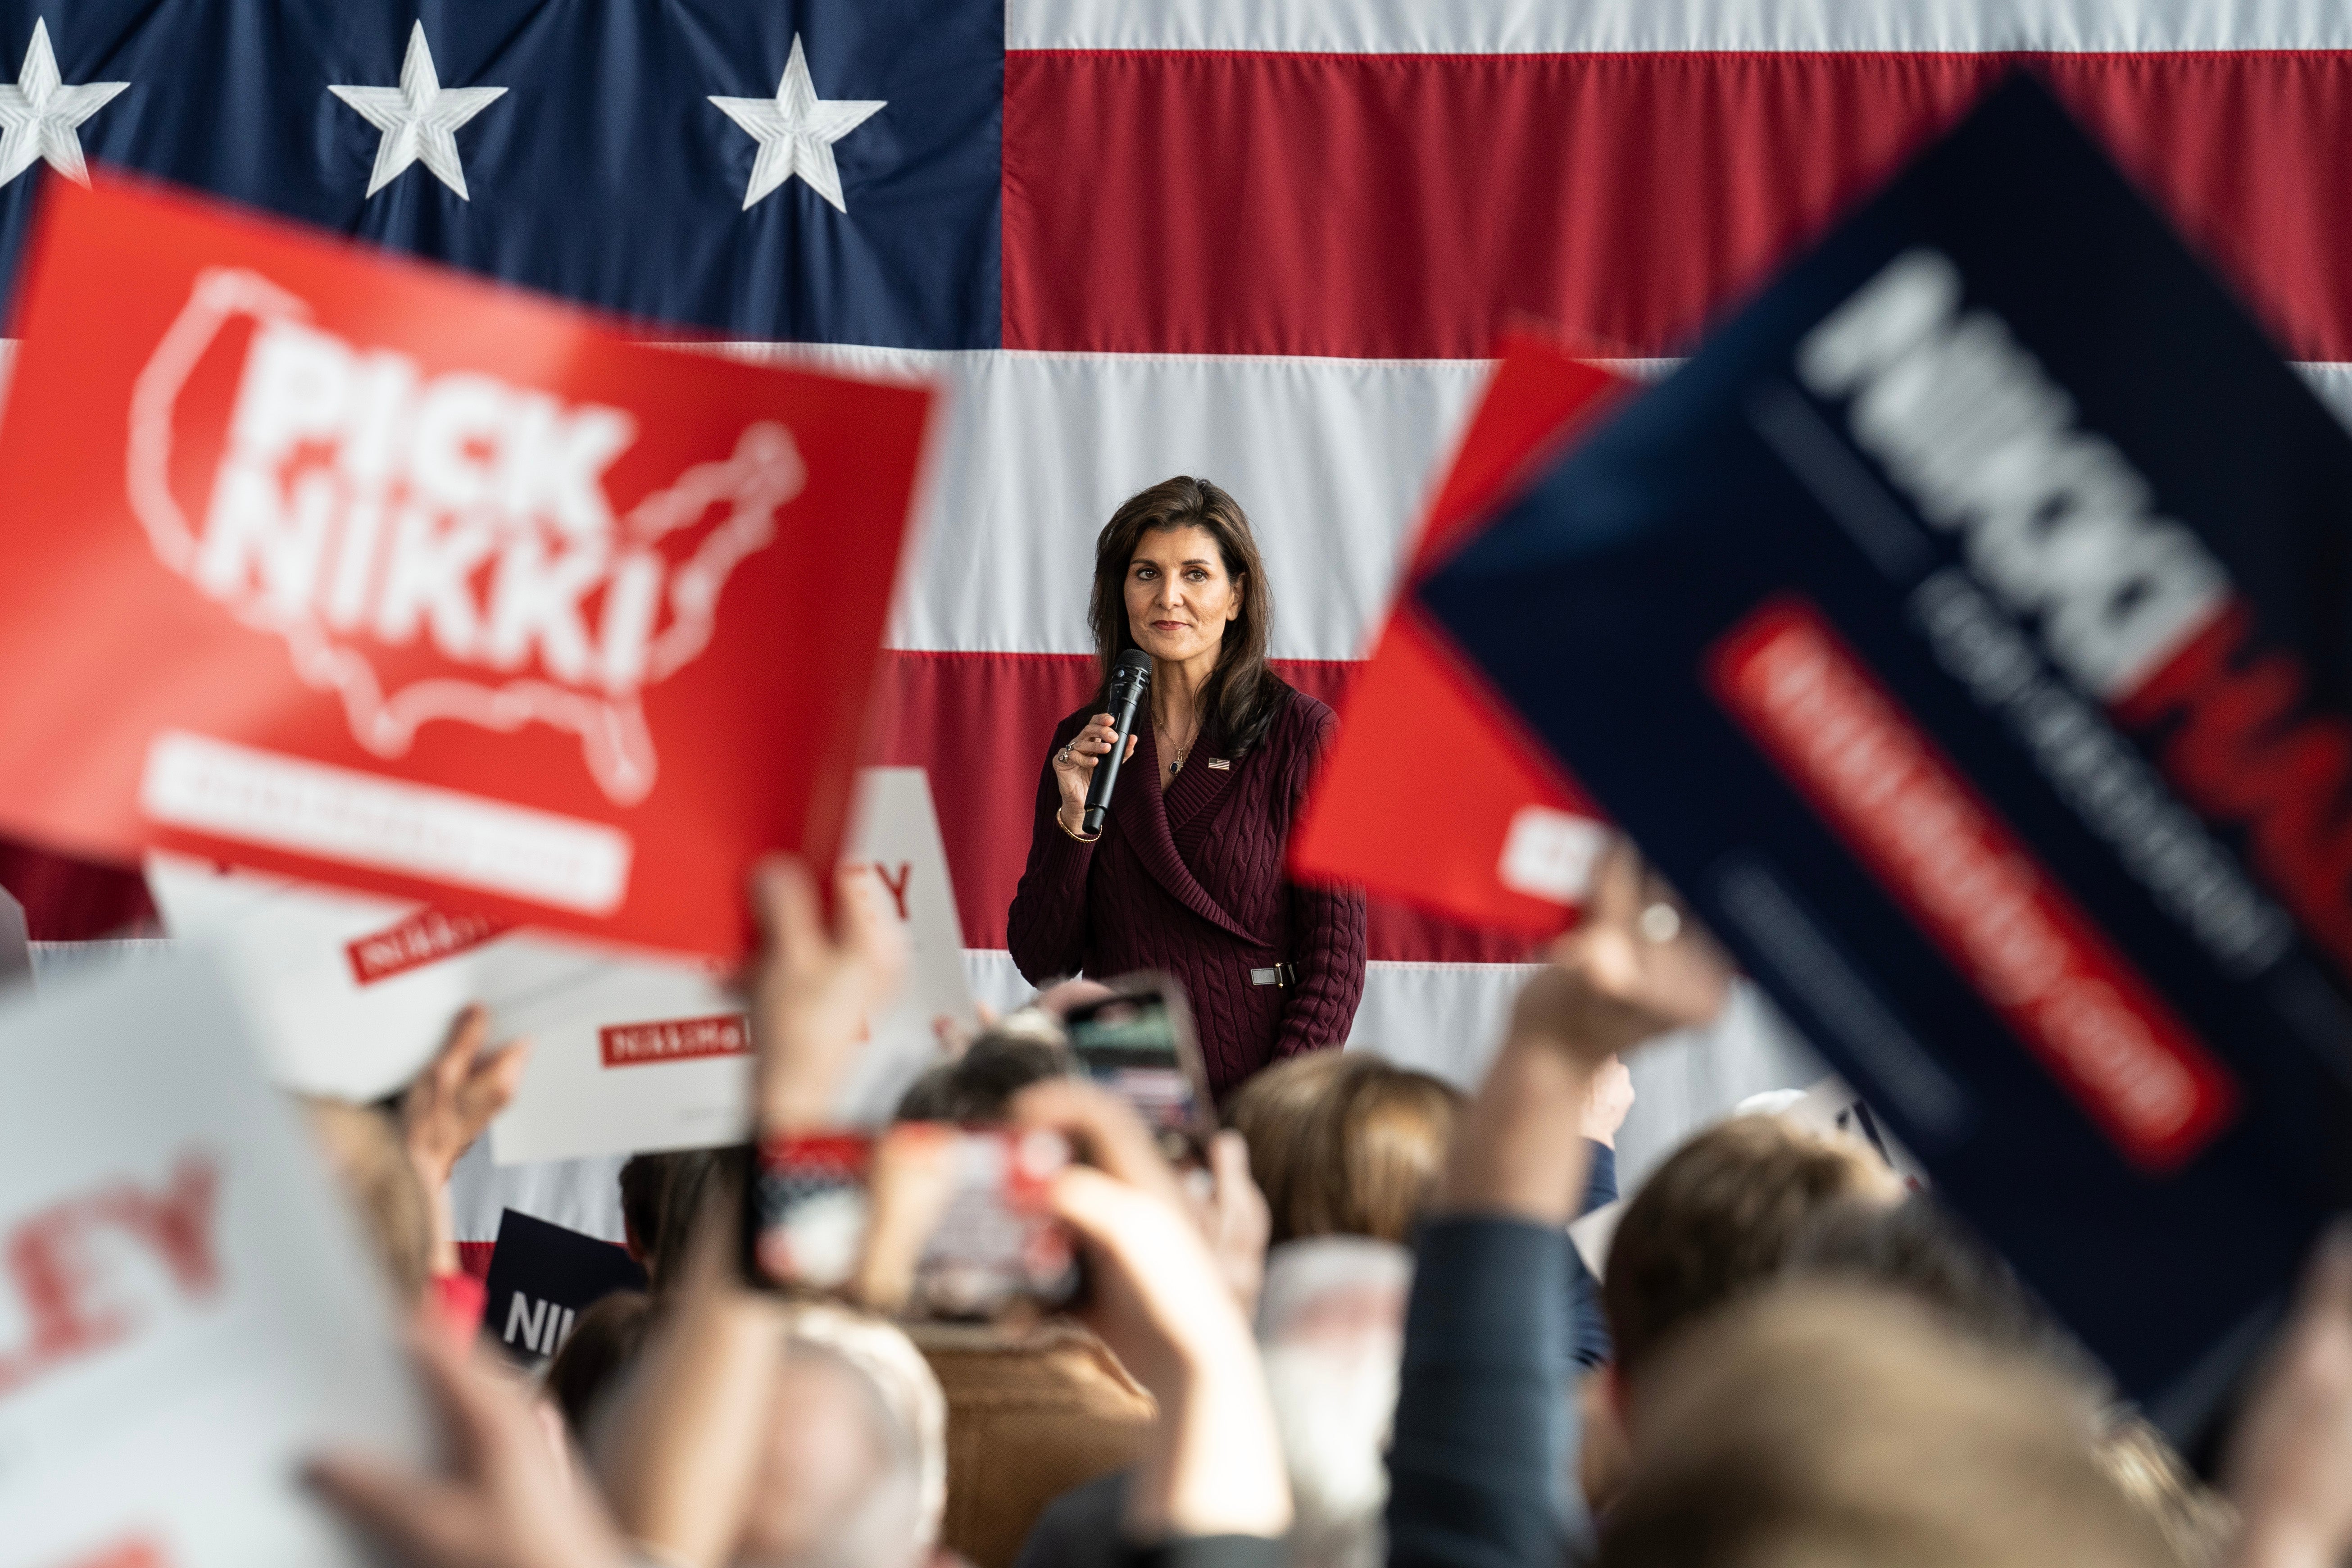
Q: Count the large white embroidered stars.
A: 3